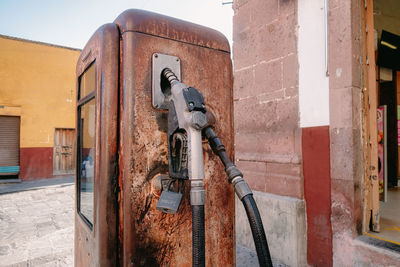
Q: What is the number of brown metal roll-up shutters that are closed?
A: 1